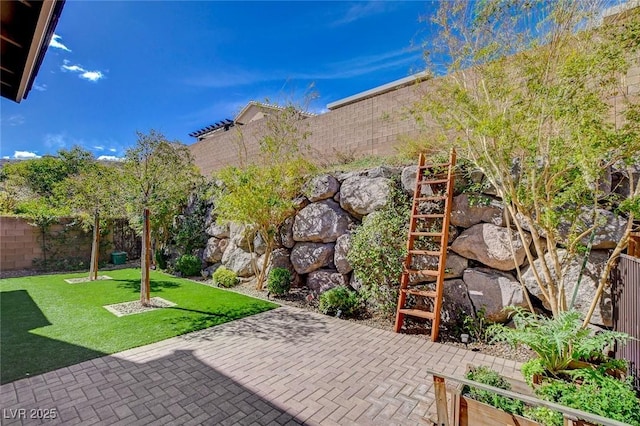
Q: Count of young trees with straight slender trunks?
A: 2